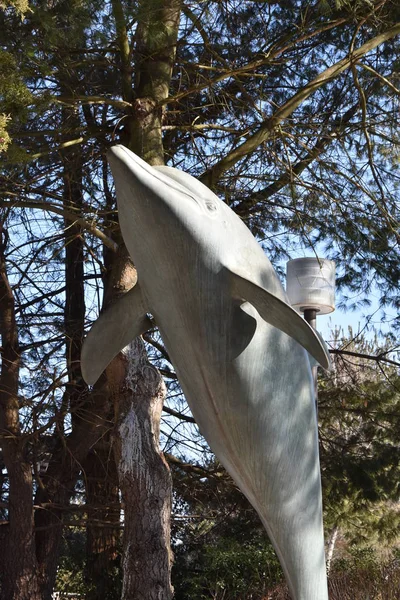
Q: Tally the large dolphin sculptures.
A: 1